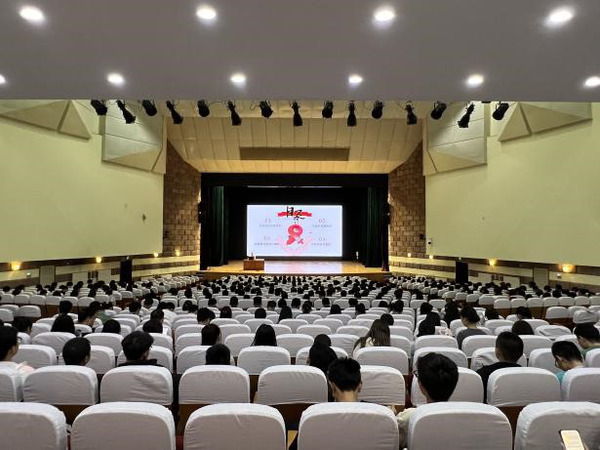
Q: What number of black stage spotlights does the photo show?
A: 15